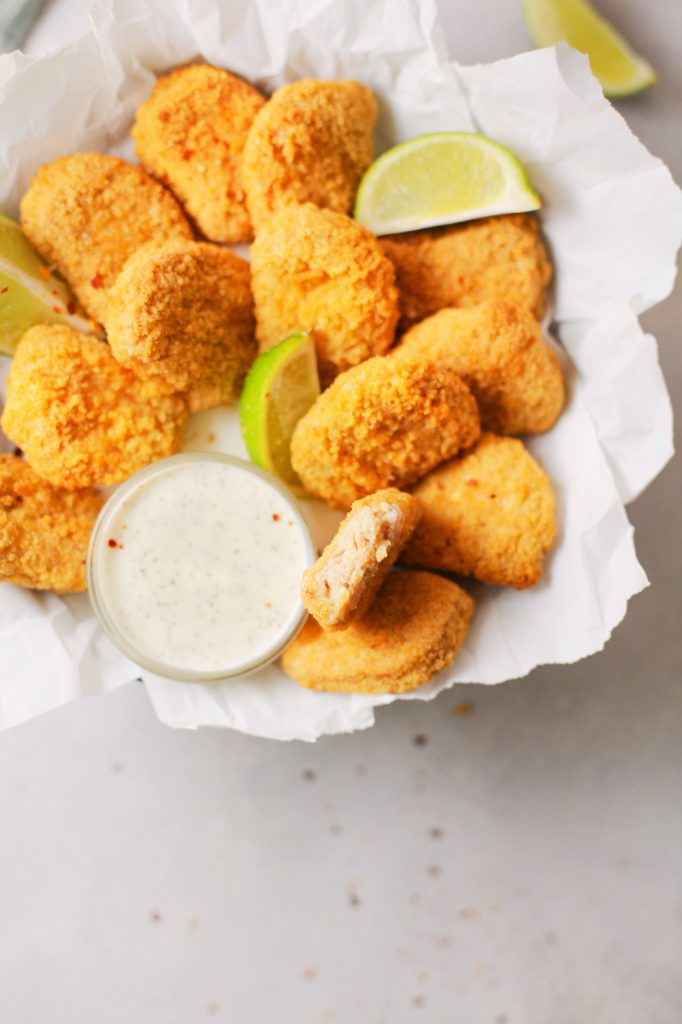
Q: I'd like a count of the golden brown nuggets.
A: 13